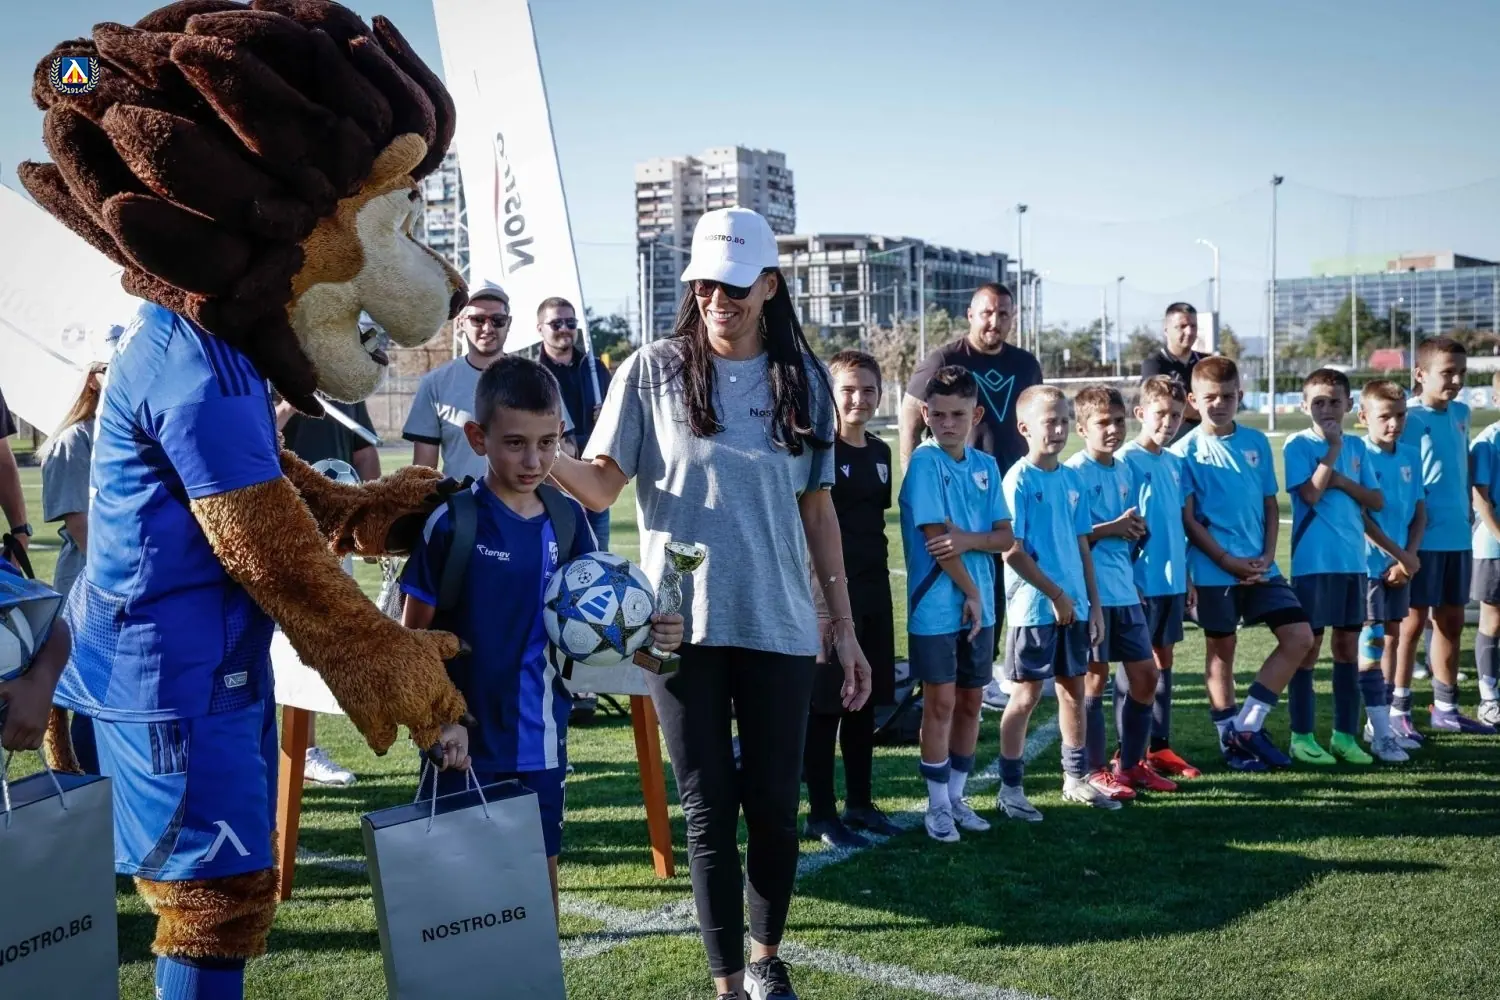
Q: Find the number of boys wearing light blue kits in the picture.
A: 9